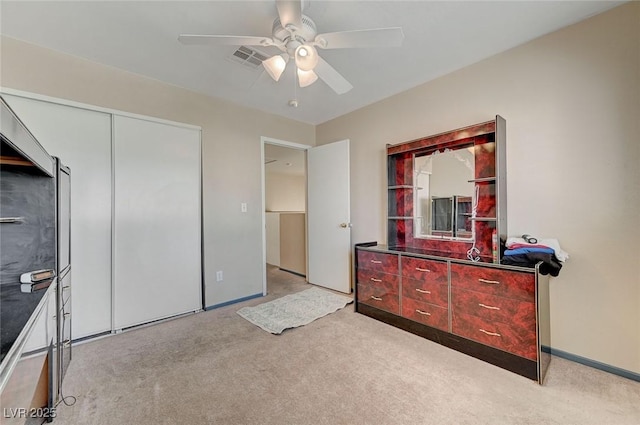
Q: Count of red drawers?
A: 9